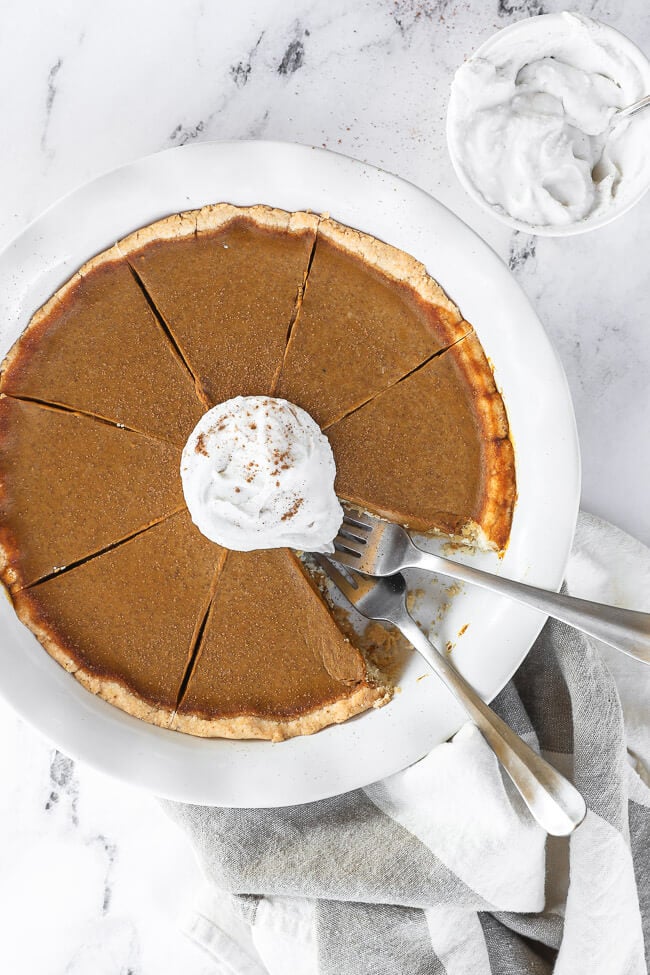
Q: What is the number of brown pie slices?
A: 7